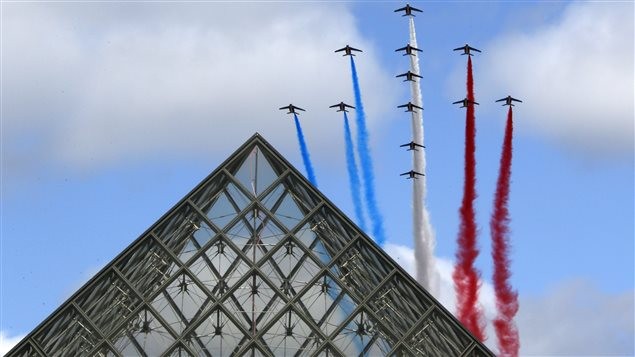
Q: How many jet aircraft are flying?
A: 12